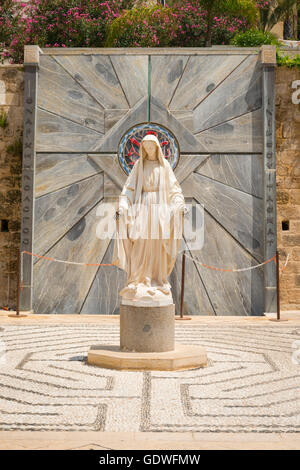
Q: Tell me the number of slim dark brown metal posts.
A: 3